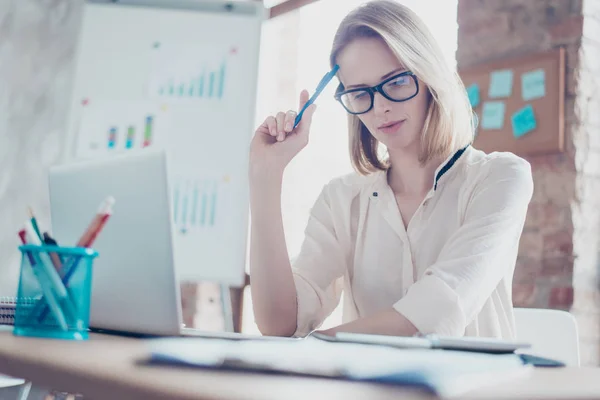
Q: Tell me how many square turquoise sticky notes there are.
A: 5